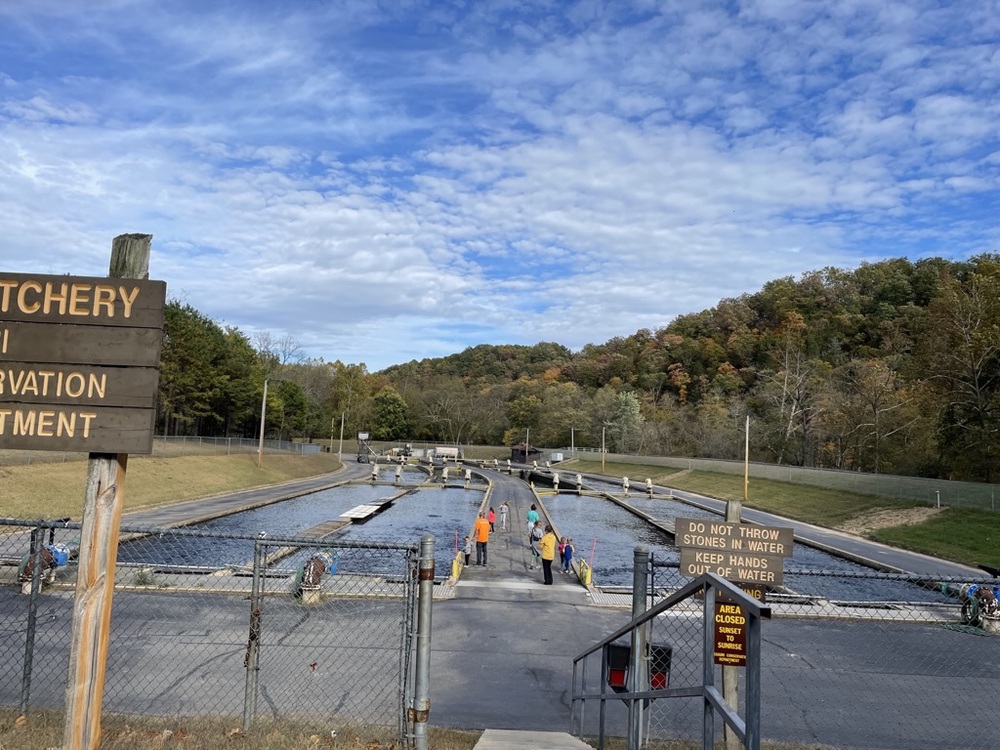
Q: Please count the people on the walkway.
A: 9